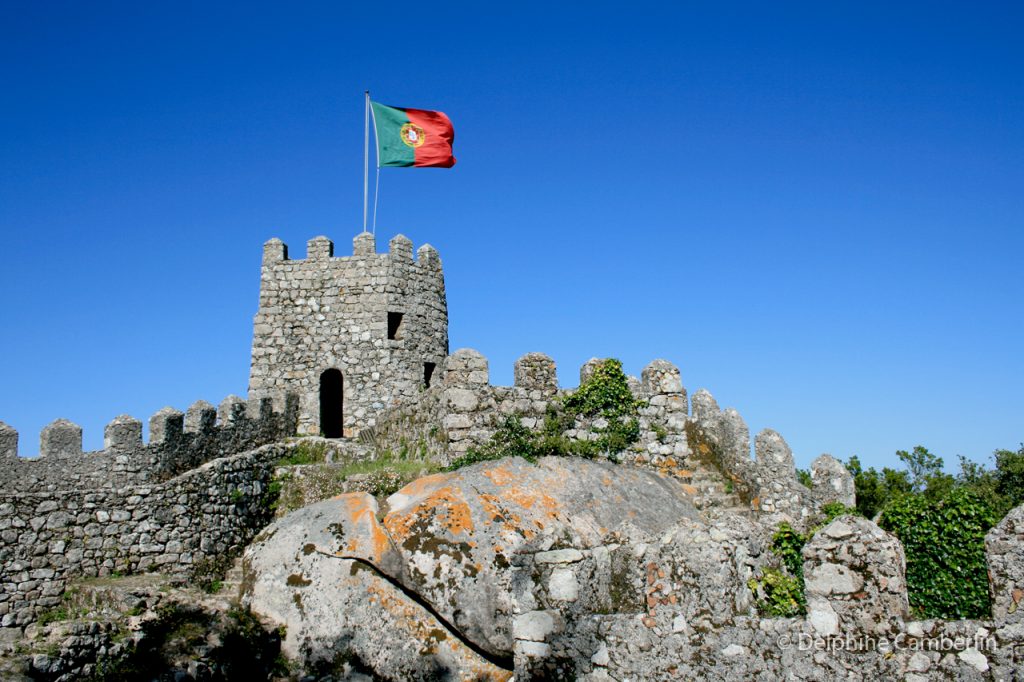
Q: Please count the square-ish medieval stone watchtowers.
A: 1